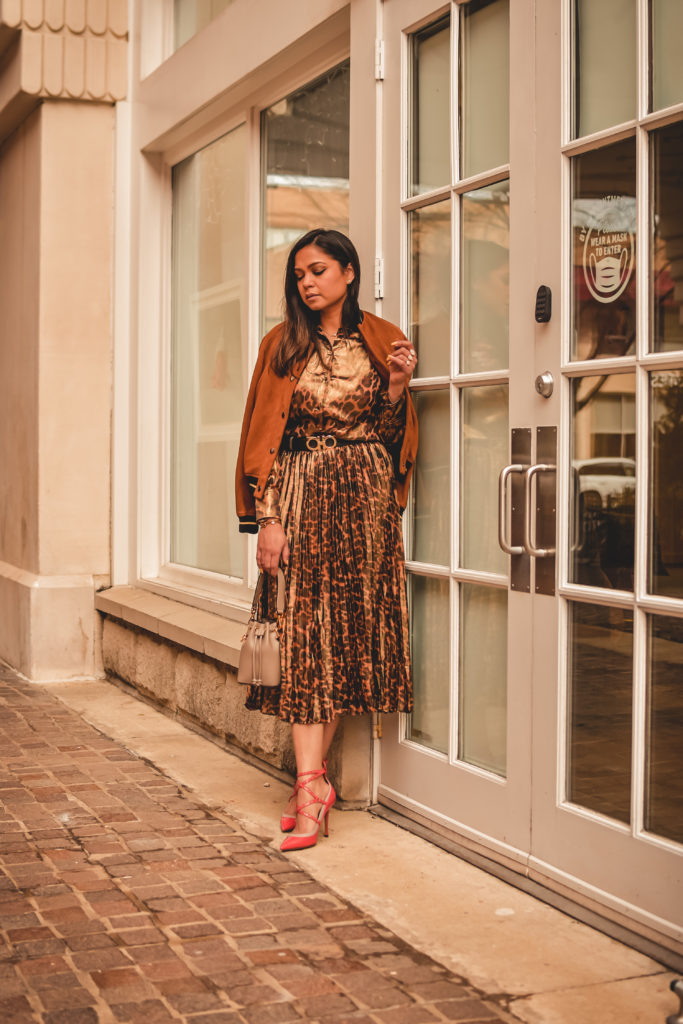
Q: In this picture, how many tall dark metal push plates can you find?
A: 2